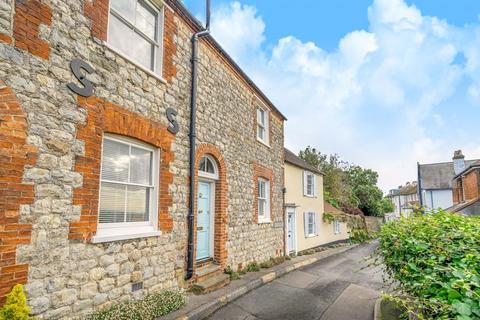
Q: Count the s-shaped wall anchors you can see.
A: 2